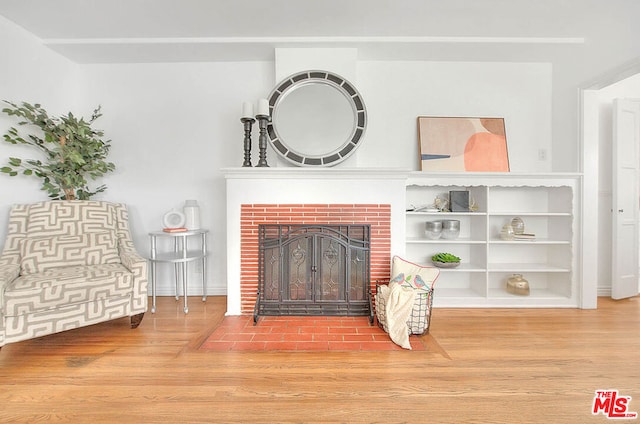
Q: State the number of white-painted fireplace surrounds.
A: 1